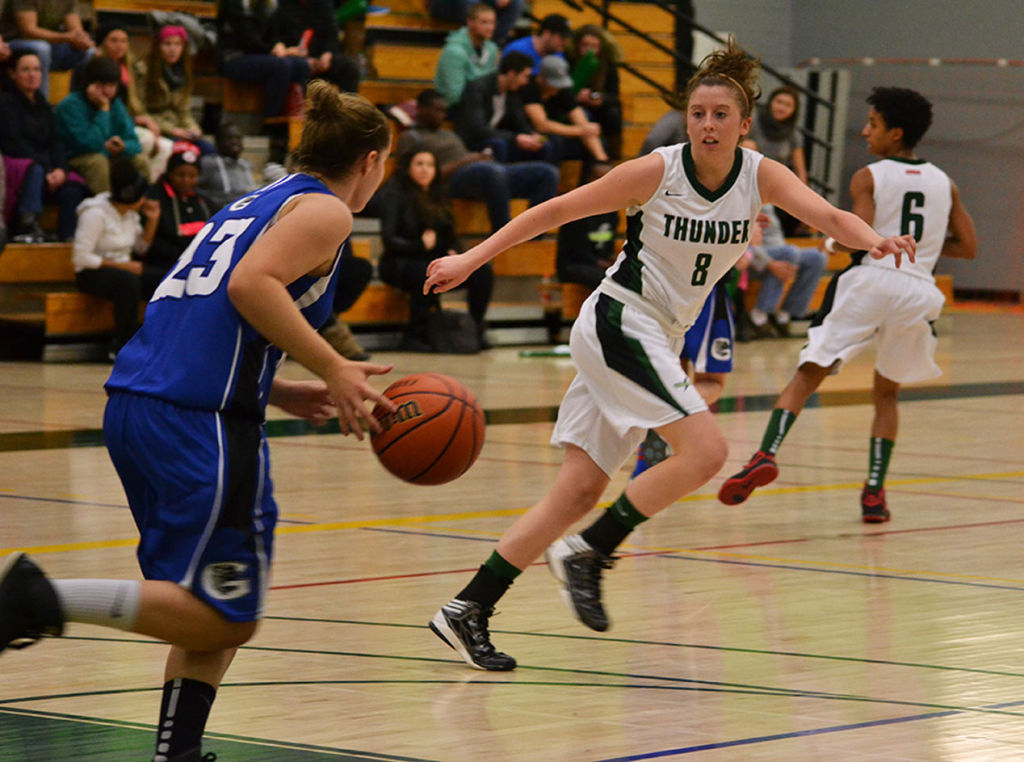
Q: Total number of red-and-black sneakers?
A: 2